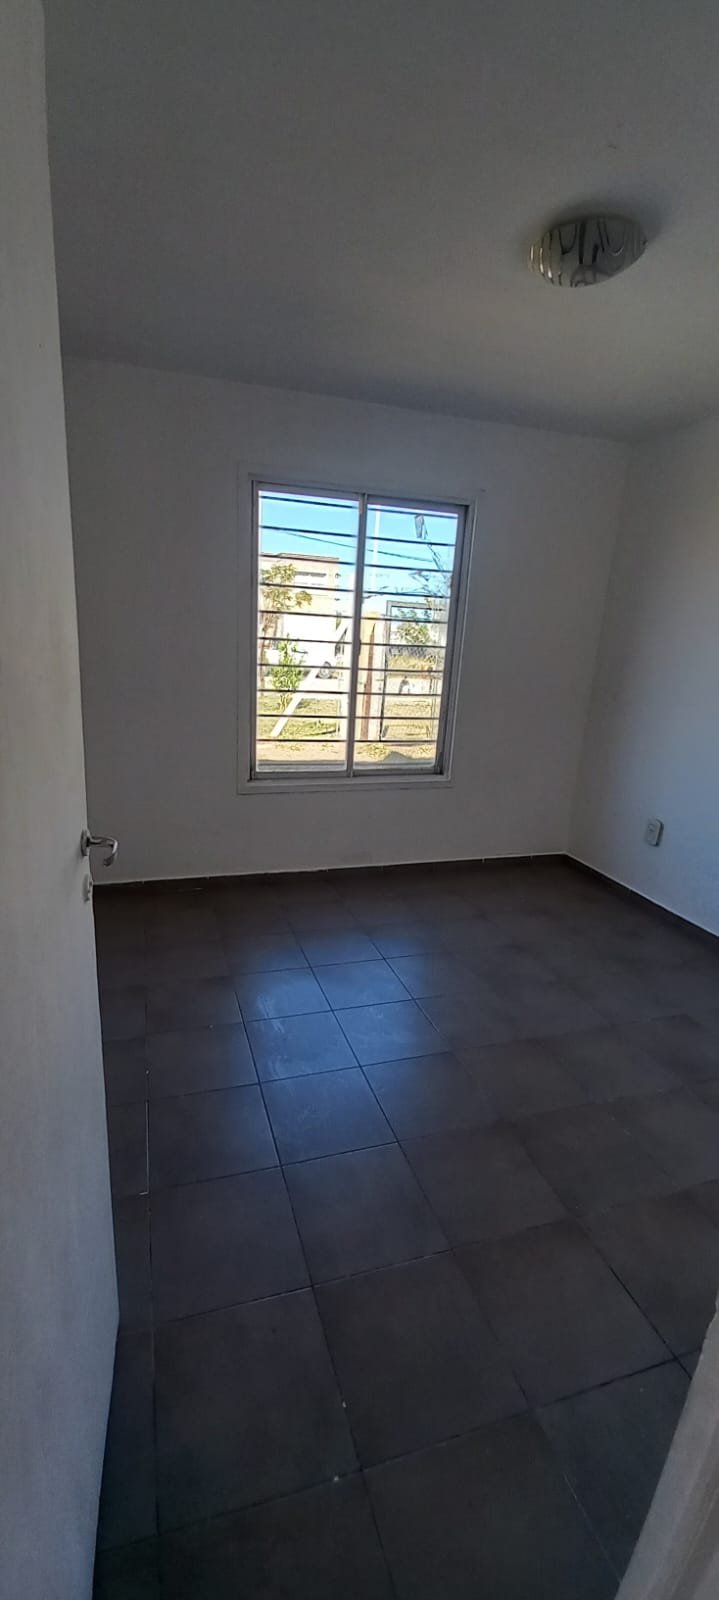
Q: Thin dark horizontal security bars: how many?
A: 10